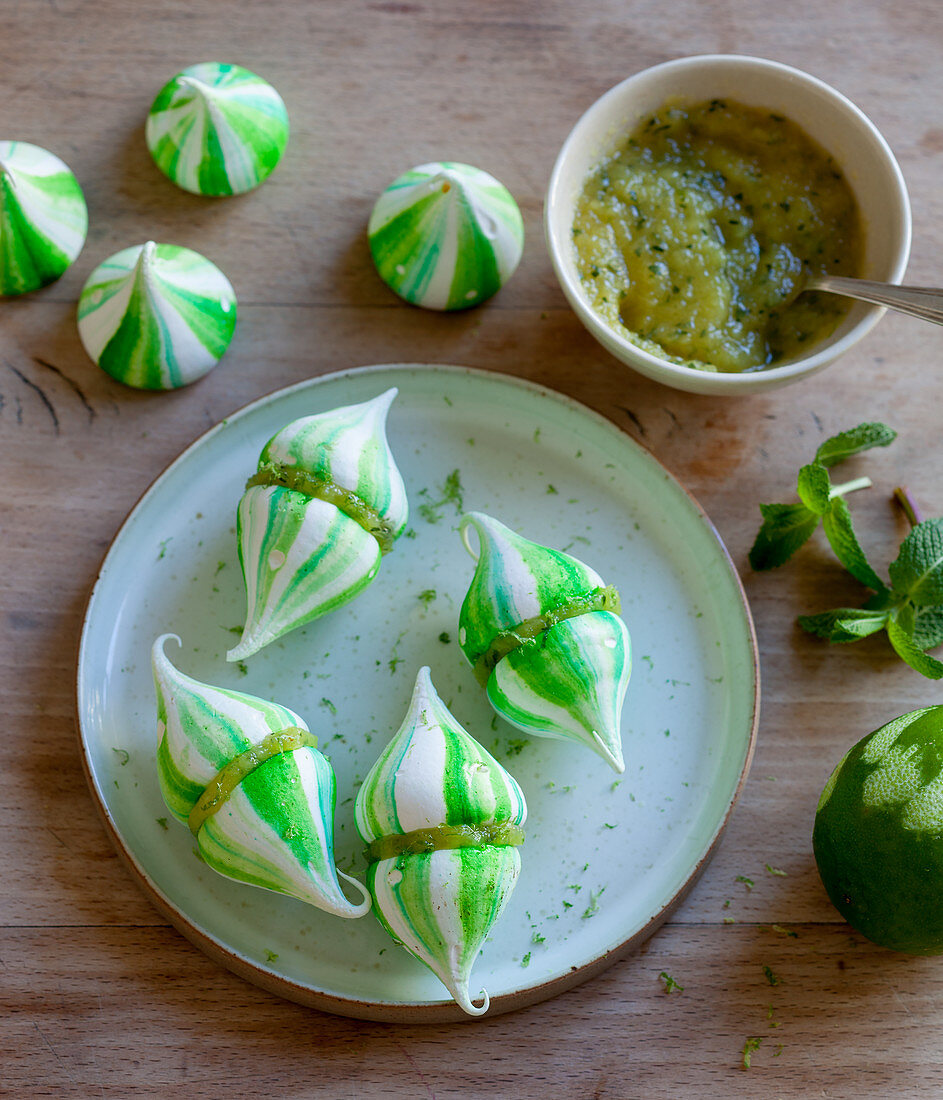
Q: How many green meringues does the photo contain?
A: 12